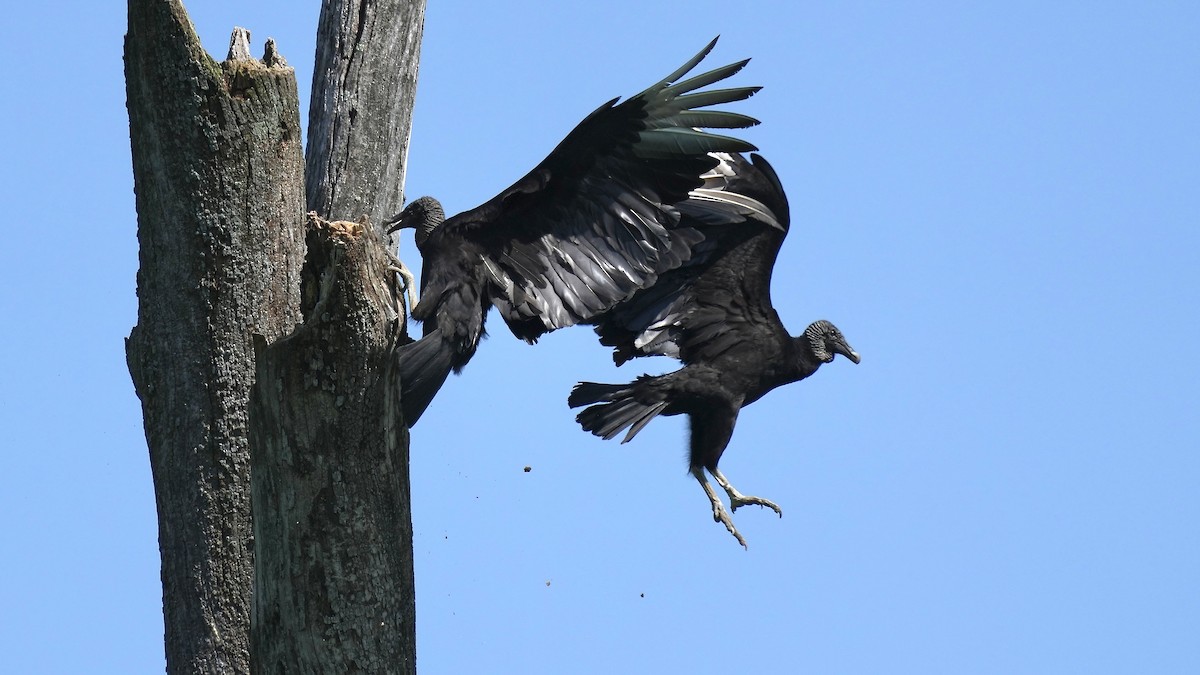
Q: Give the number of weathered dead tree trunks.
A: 3